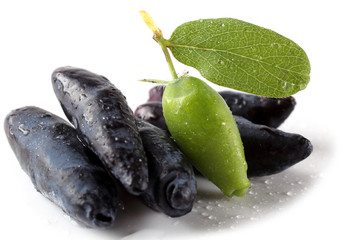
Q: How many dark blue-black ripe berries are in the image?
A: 5